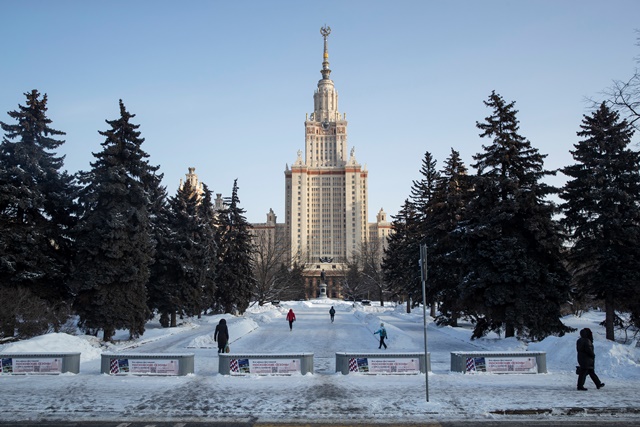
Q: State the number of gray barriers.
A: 5